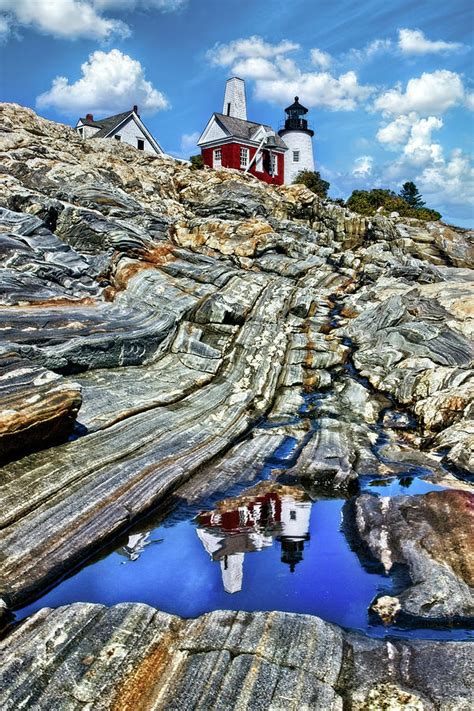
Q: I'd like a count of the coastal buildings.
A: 3